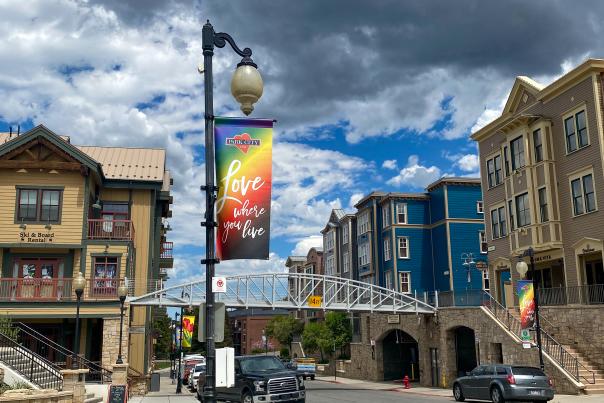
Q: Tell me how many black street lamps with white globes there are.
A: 4